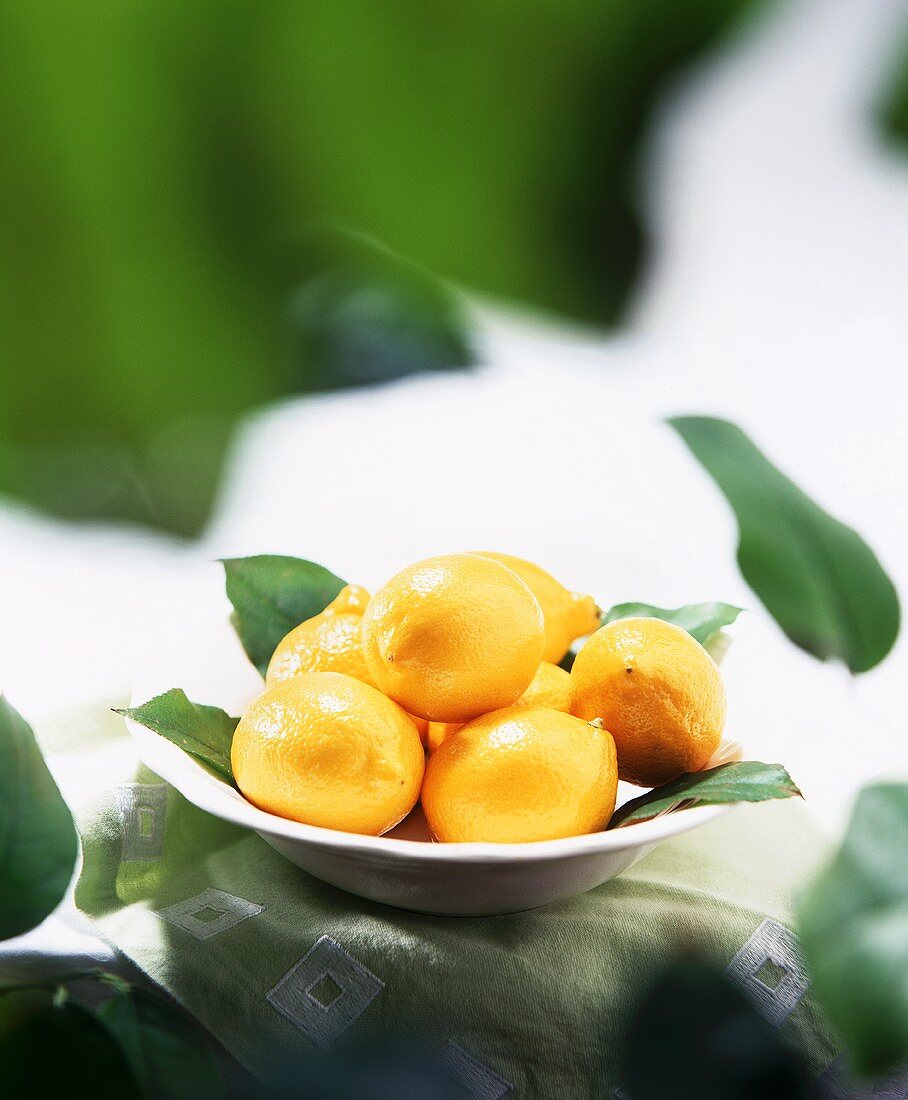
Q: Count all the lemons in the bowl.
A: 7